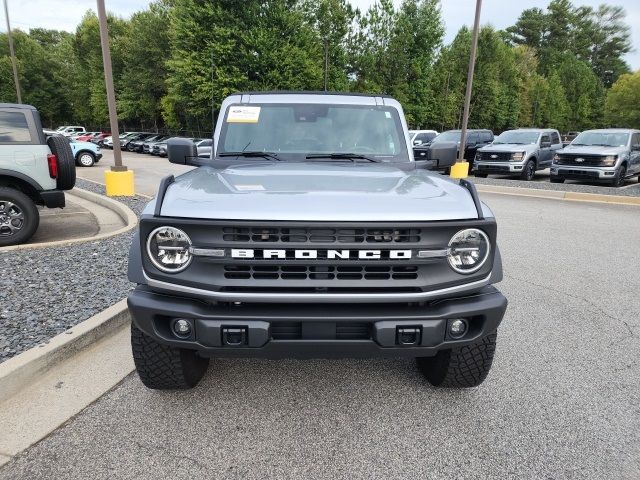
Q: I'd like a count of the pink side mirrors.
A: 0